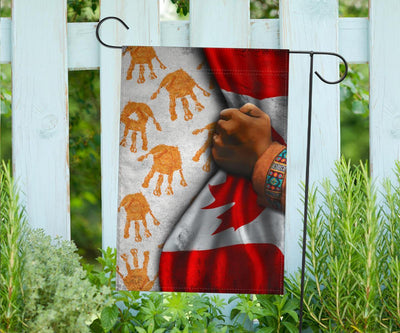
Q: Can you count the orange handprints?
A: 7